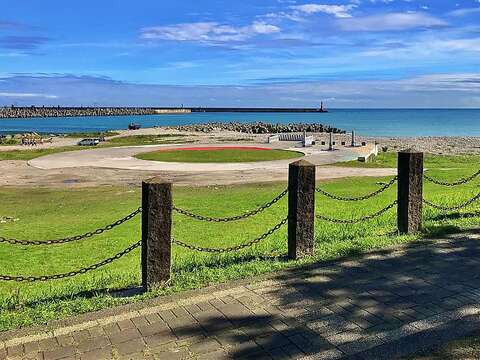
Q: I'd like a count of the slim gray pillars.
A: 3